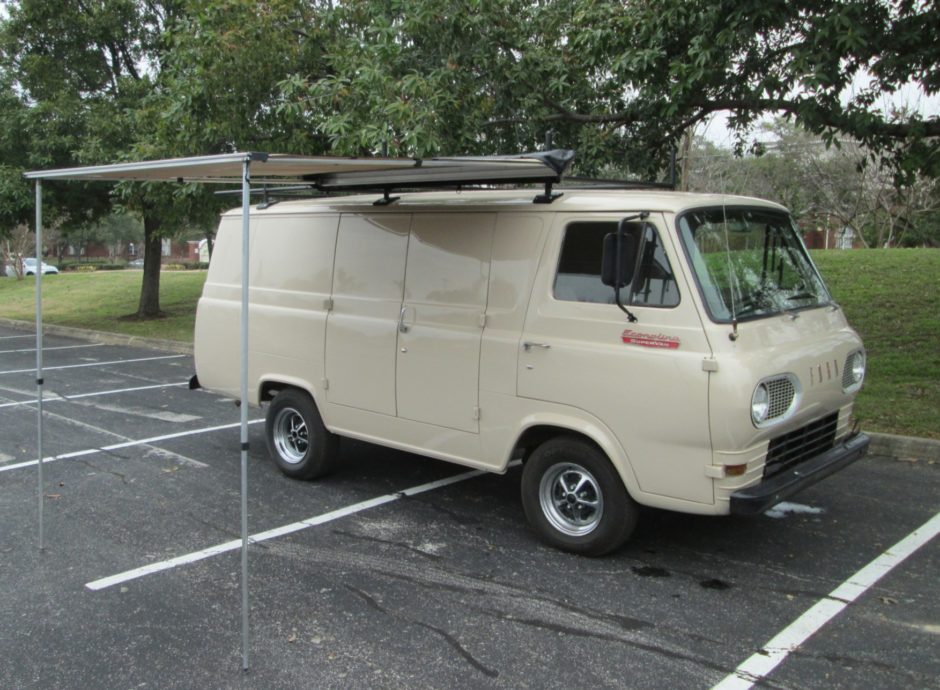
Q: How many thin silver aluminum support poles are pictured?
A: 2